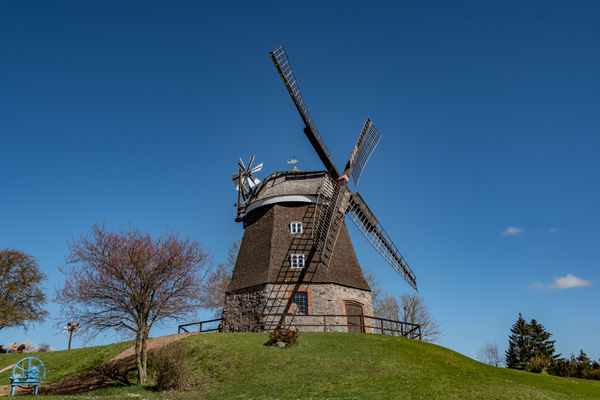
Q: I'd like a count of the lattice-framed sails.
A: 4